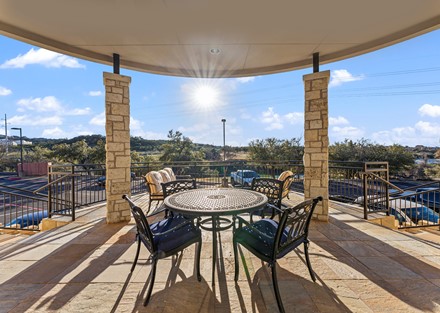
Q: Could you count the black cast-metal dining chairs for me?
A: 4